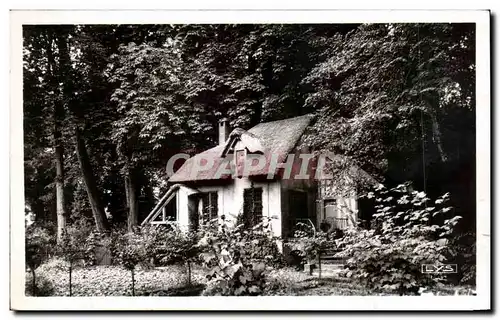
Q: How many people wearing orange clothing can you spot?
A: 0